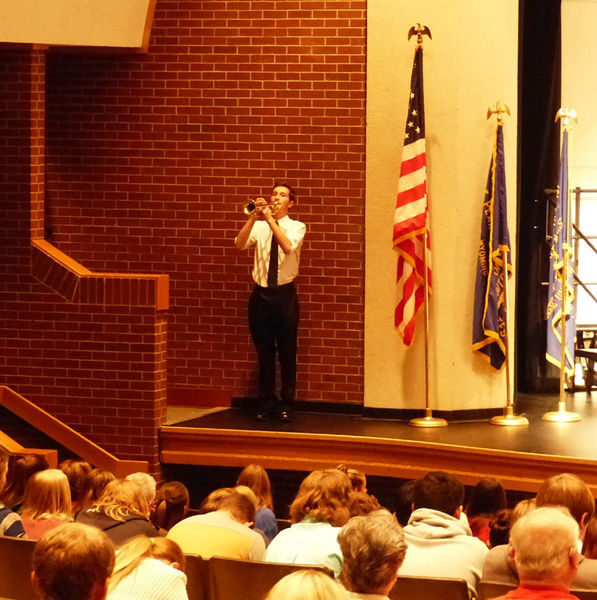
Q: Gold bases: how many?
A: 3